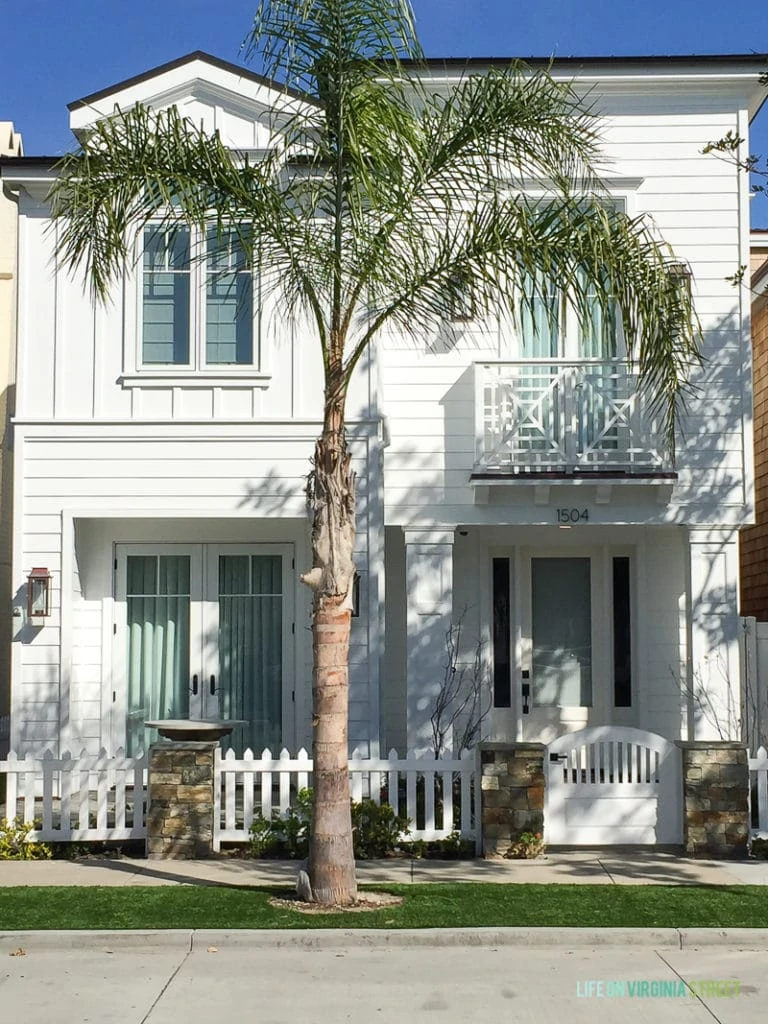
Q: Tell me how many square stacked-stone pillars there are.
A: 3